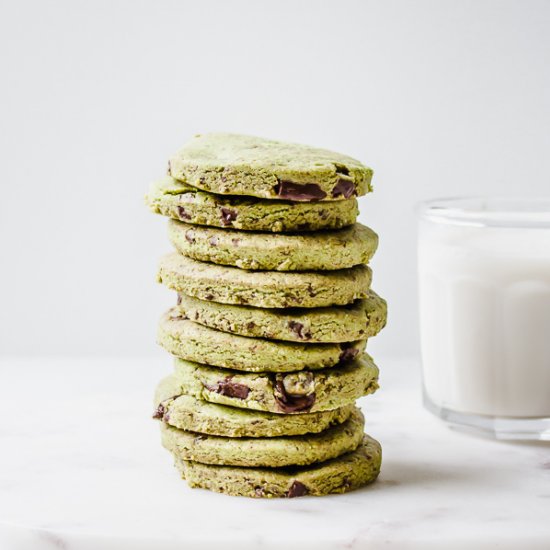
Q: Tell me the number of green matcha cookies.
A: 10